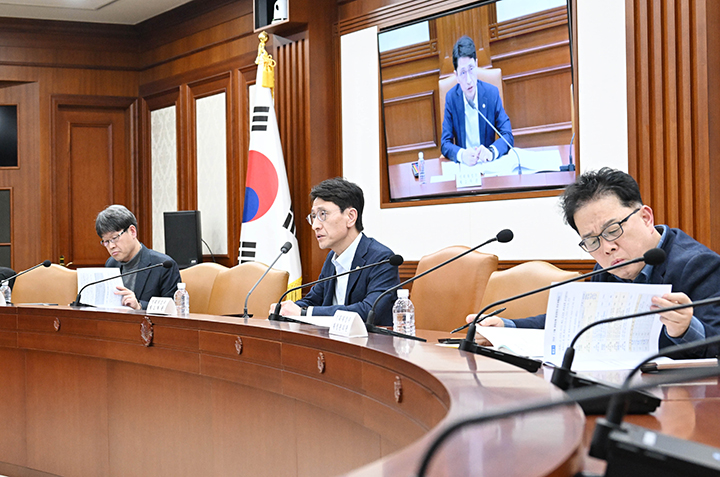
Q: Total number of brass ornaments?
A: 5